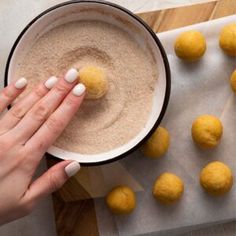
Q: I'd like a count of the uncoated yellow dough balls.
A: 8